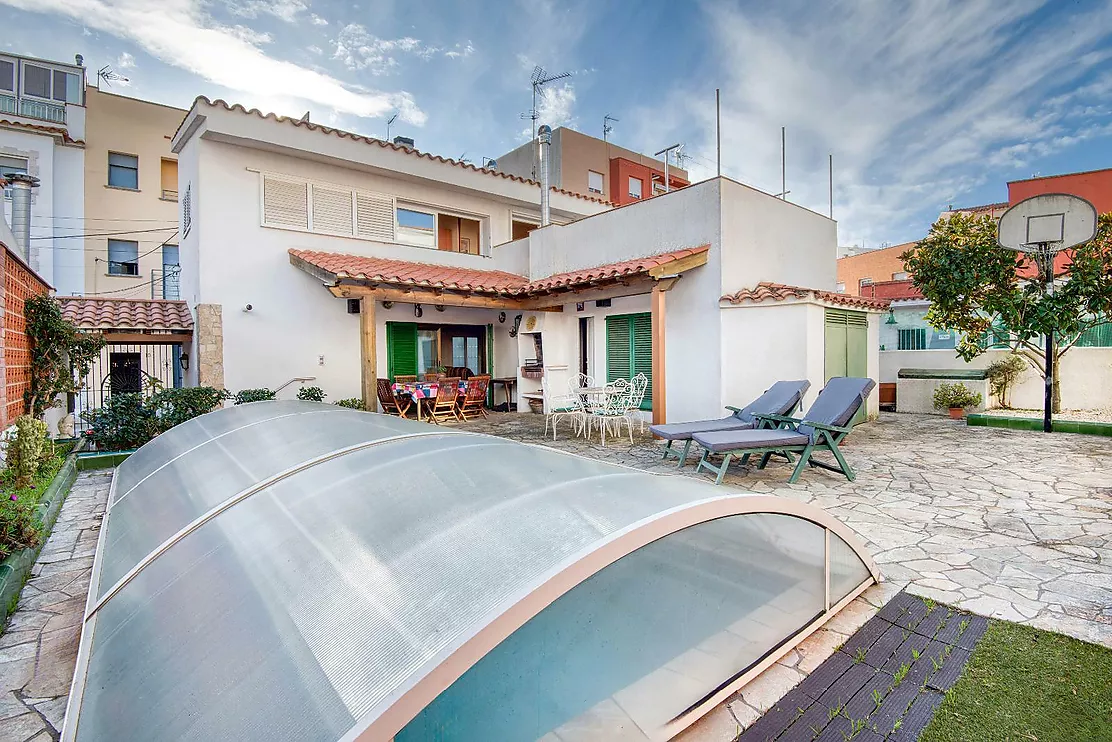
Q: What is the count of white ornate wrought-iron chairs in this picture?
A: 4